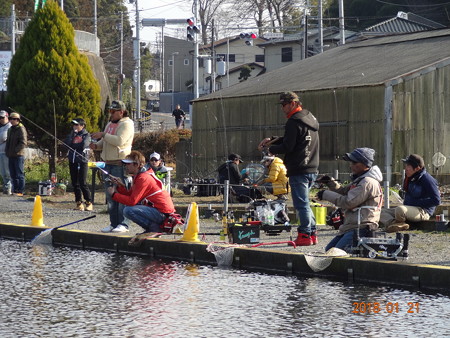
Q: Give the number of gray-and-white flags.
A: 0